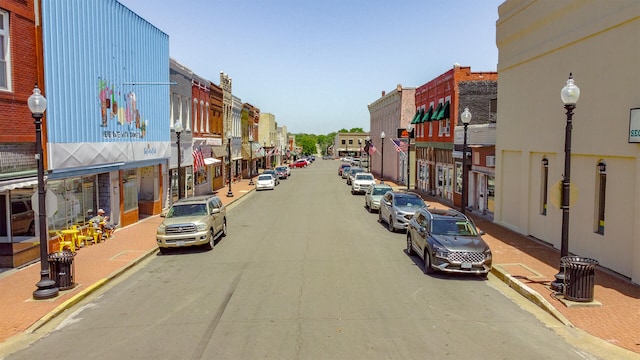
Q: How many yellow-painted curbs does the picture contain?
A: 2